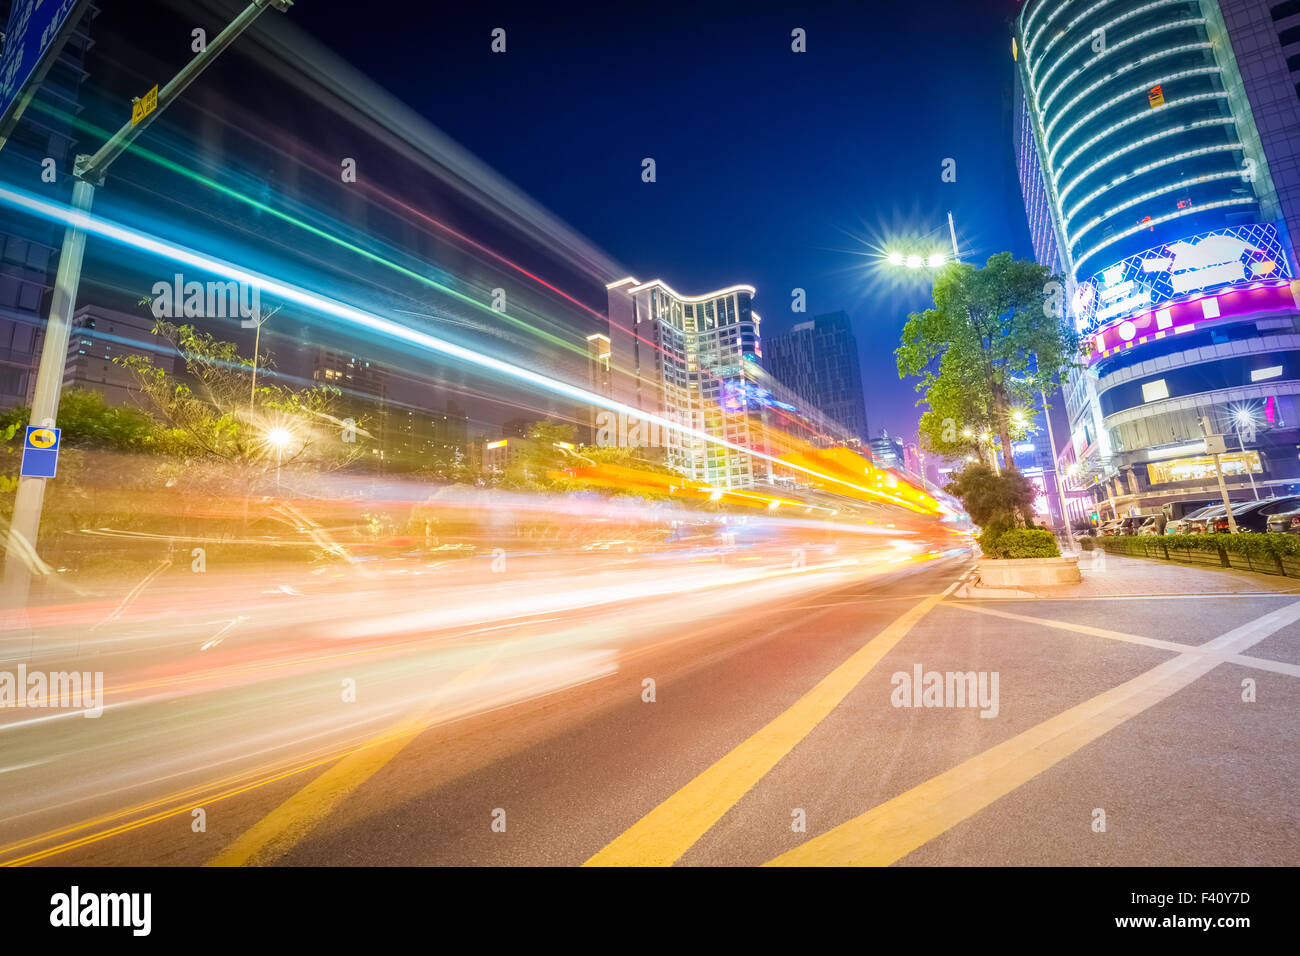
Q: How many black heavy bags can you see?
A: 0